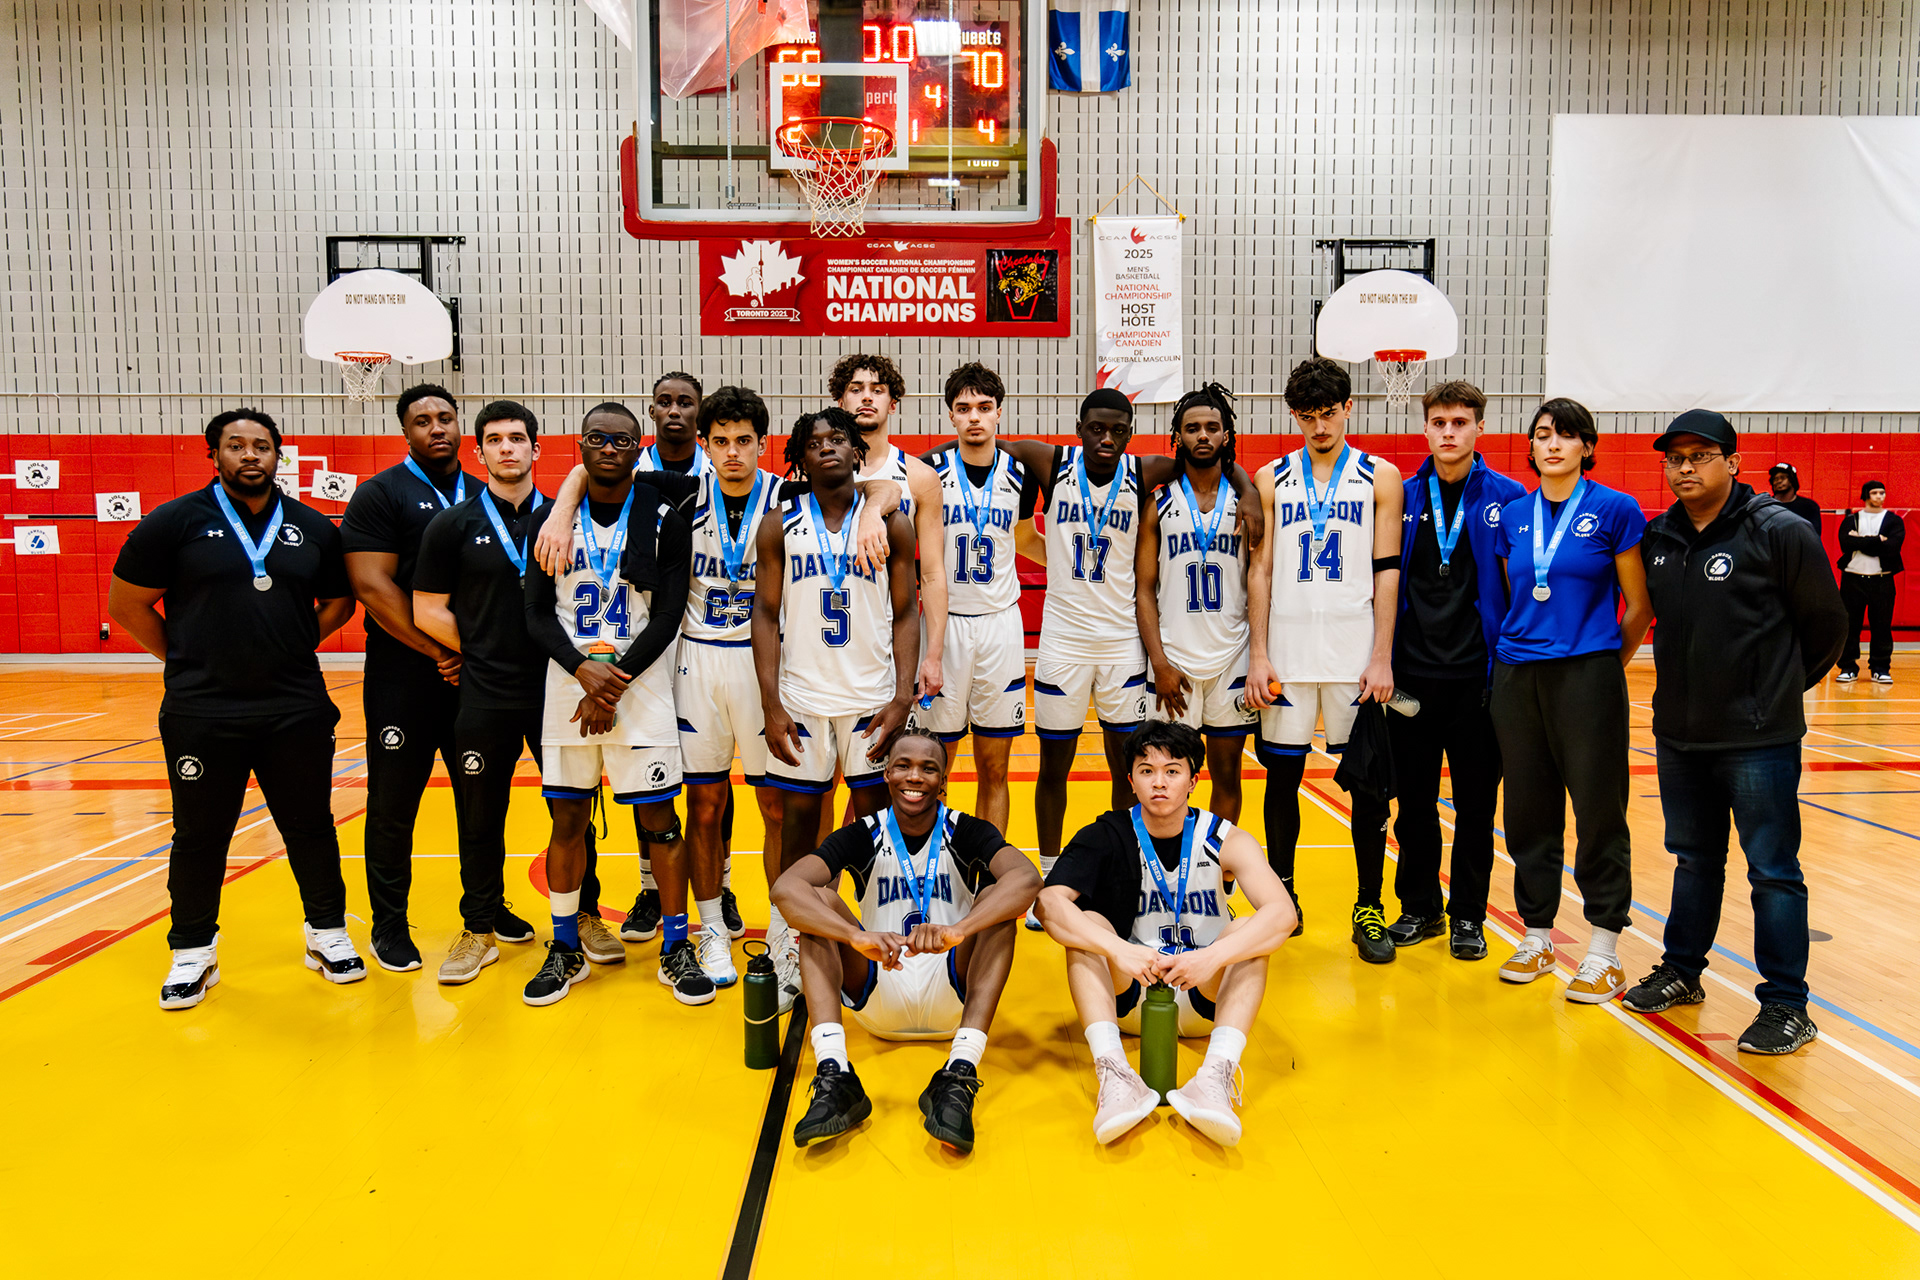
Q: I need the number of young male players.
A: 11